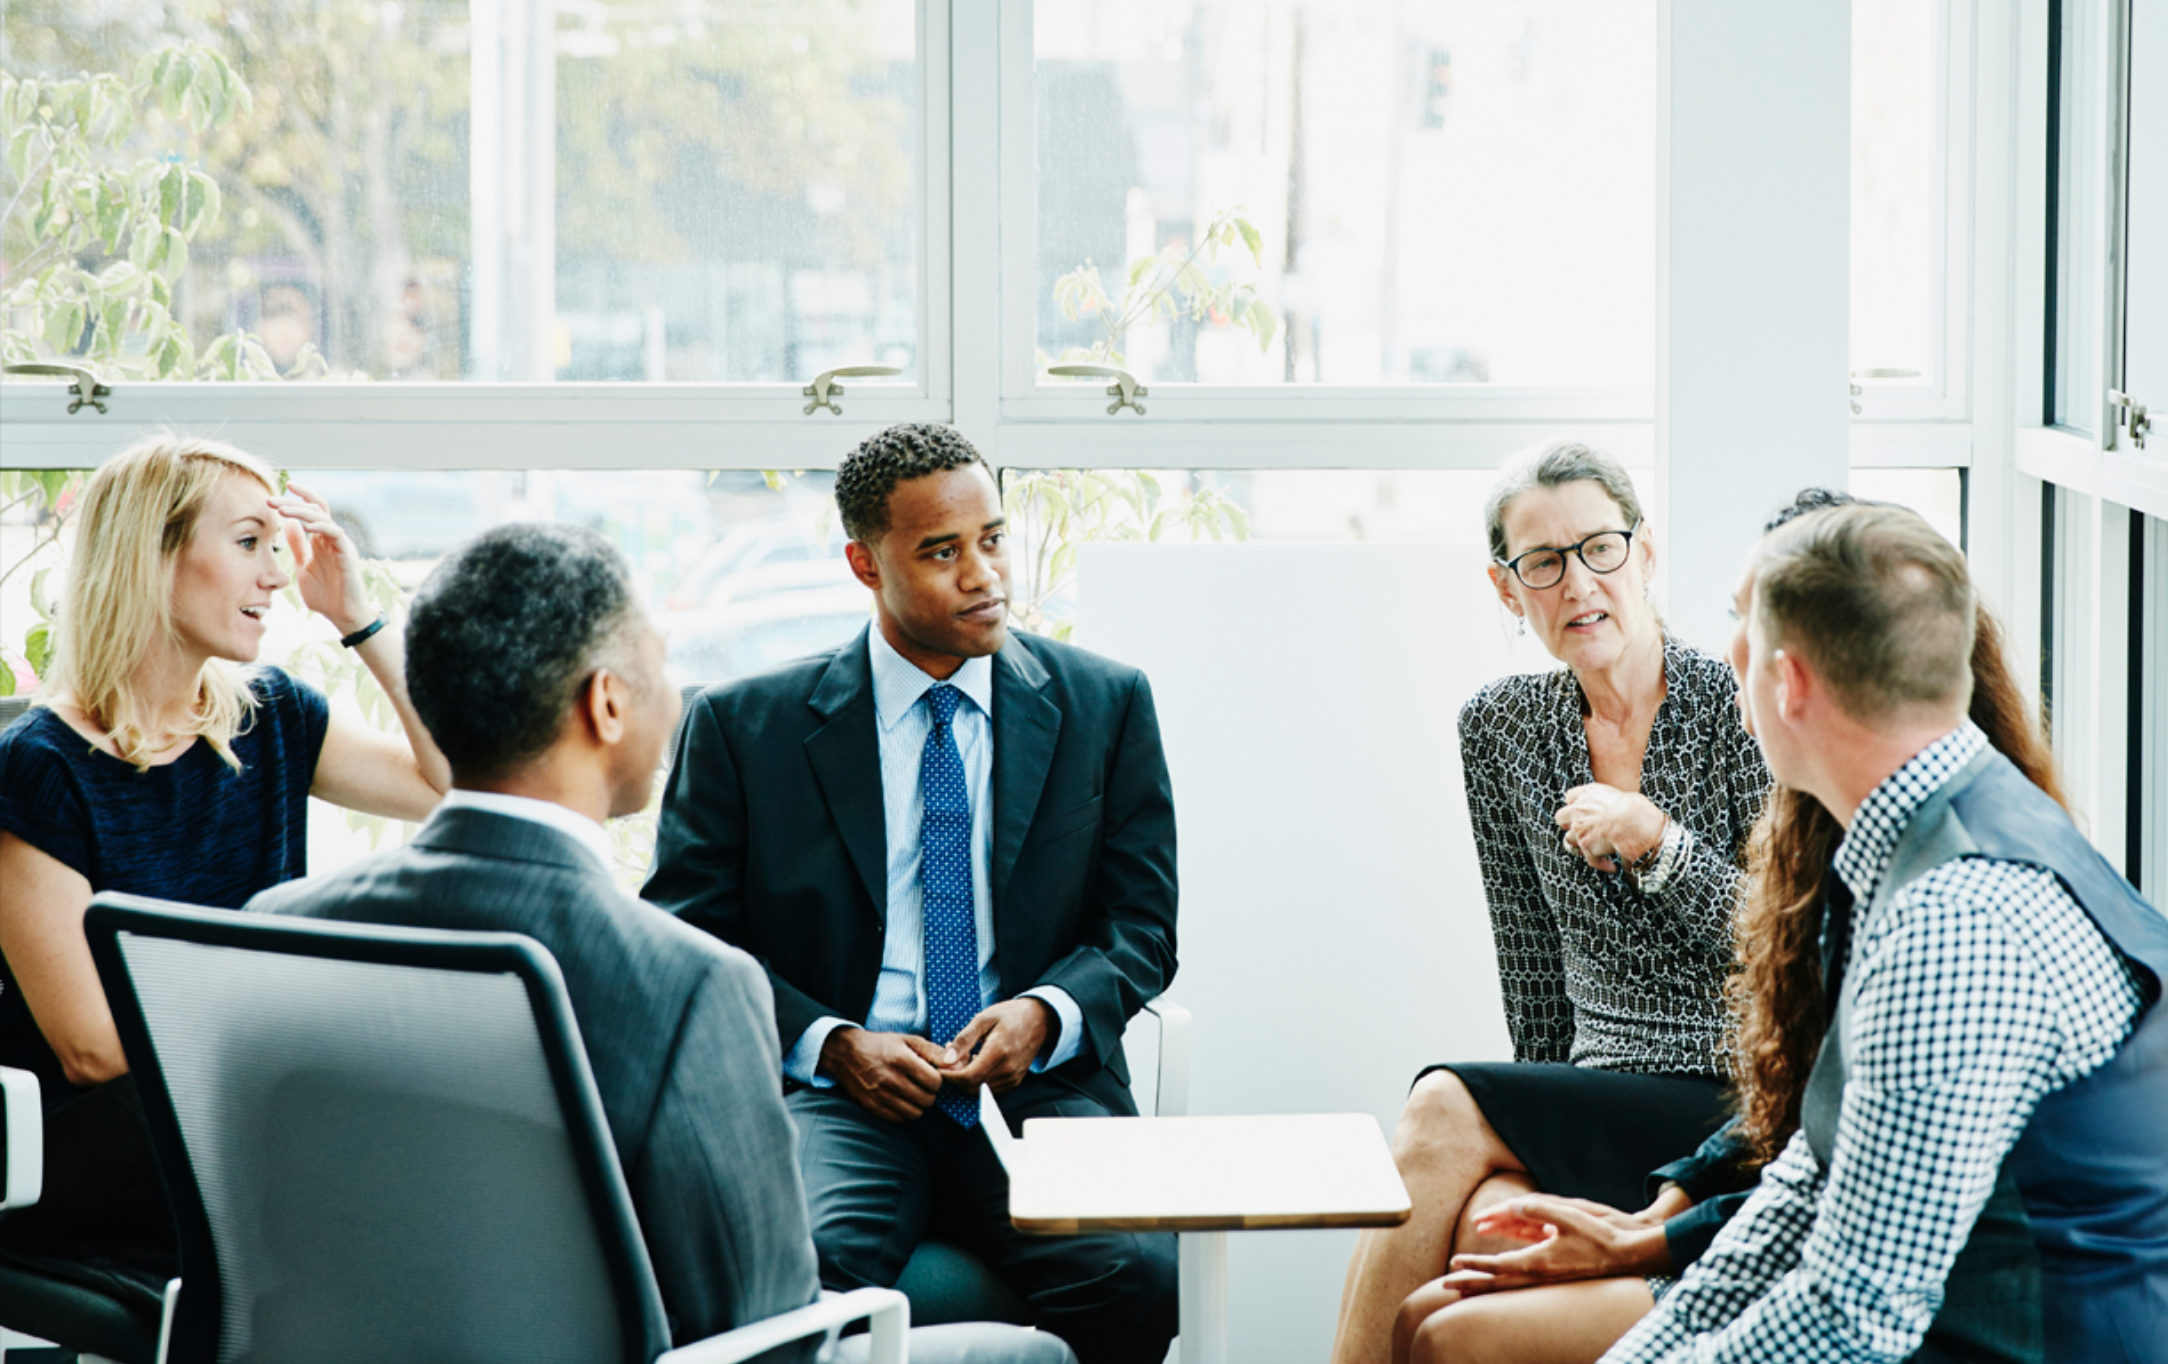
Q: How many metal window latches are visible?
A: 5